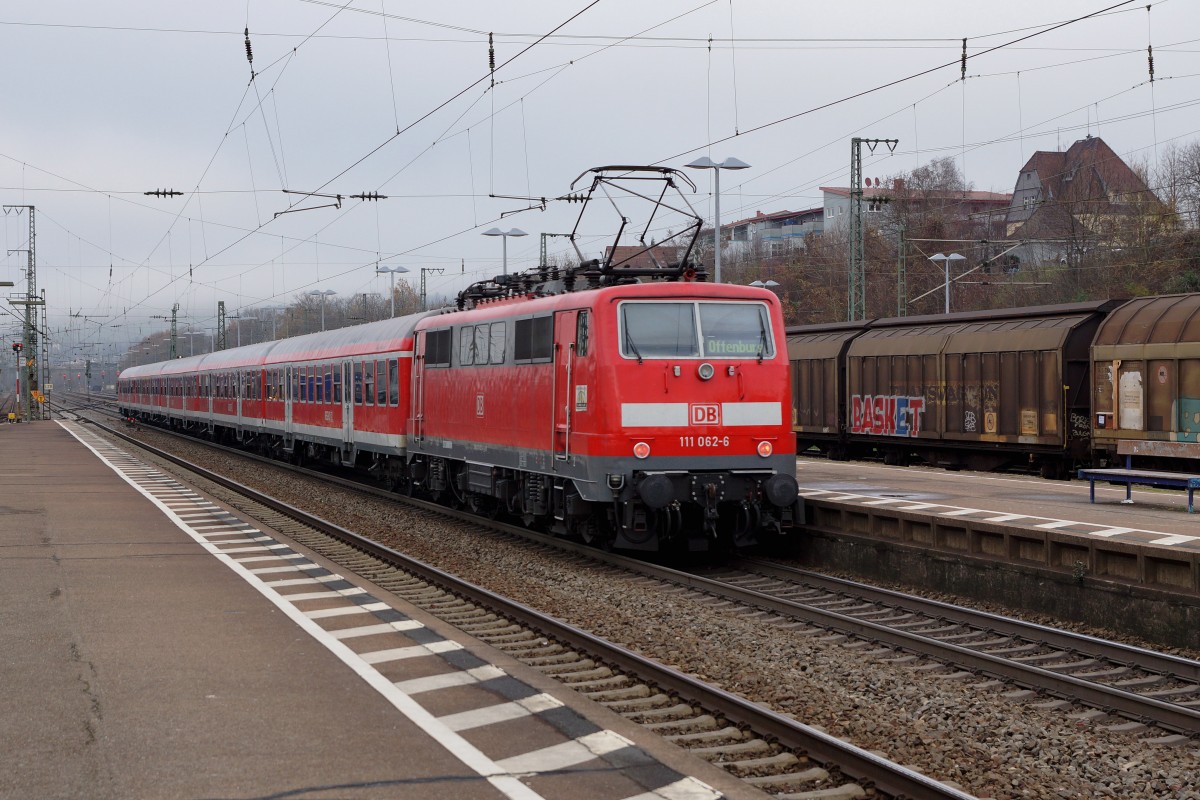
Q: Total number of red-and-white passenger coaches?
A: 5